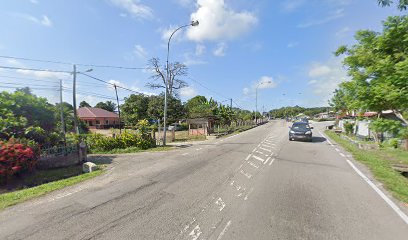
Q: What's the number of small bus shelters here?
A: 1